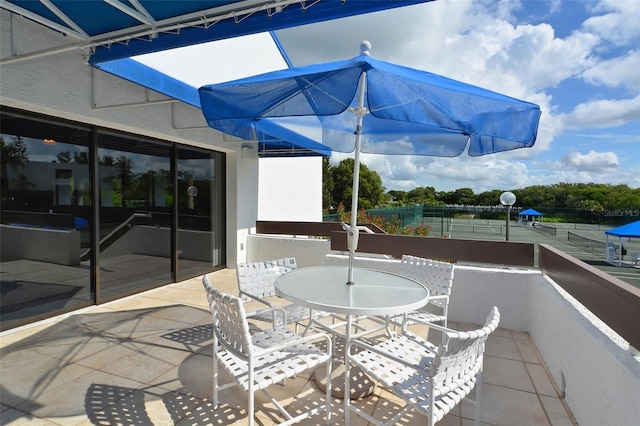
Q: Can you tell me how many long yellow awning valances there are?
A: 0